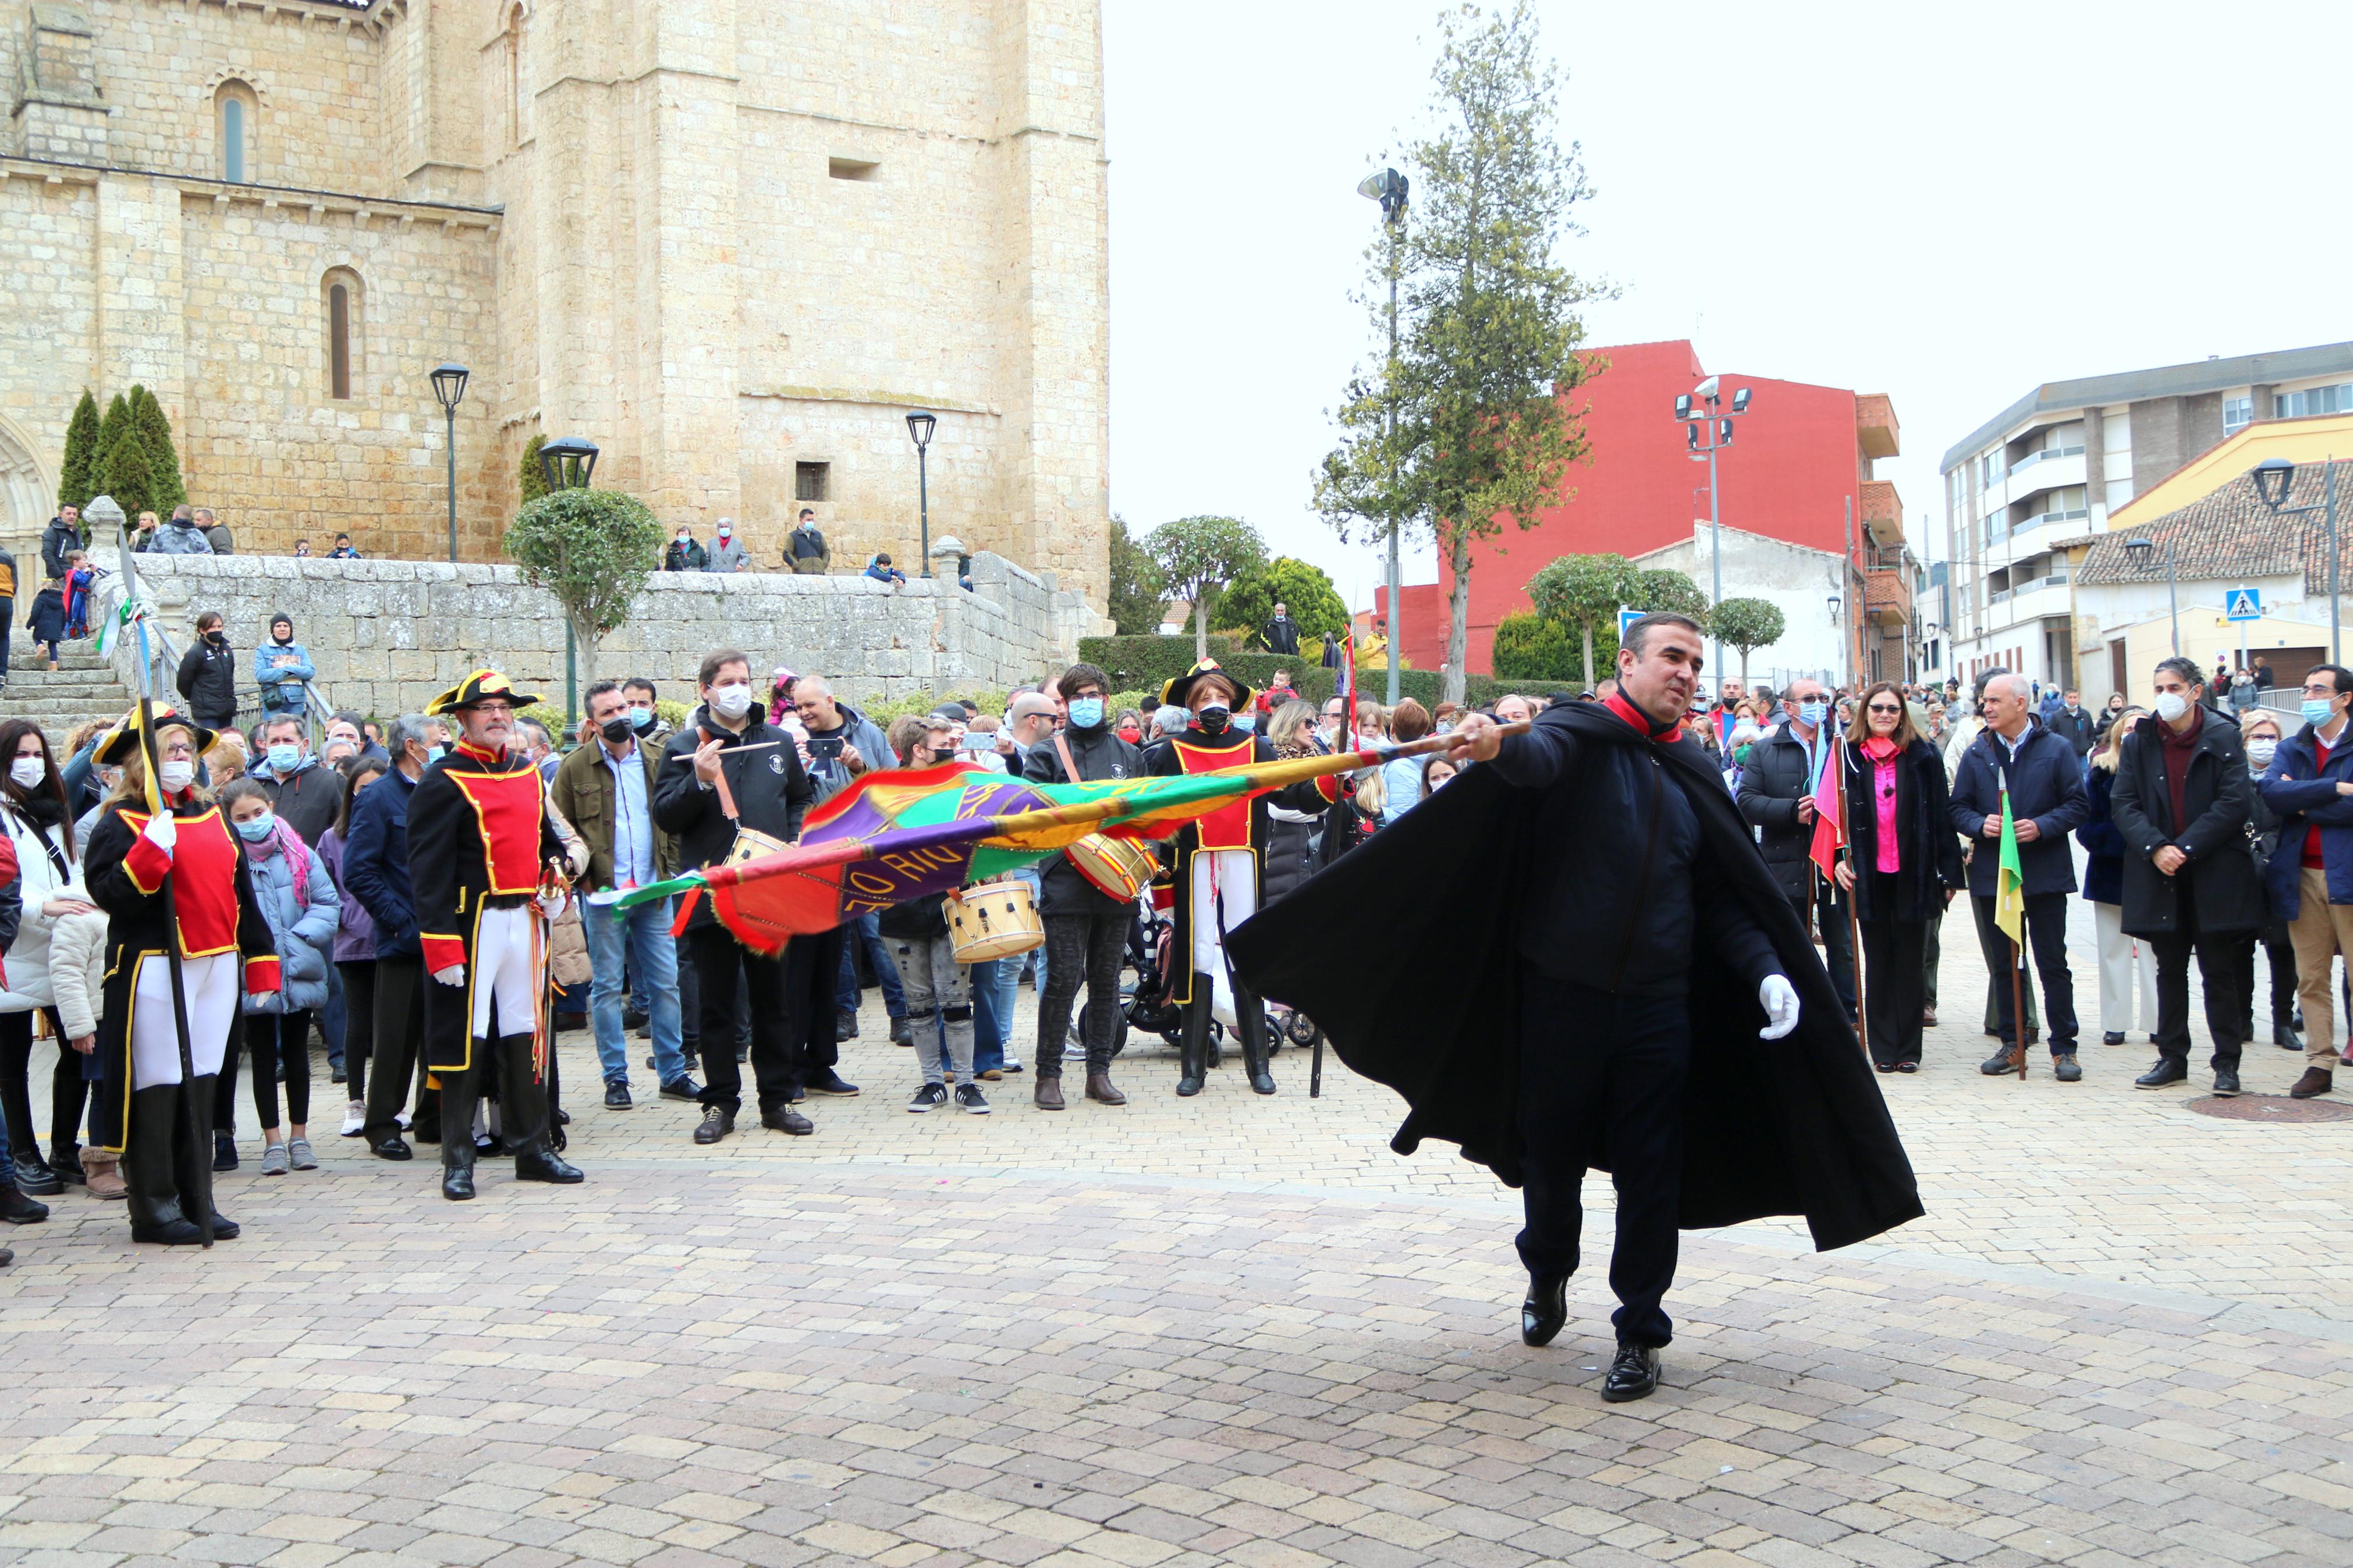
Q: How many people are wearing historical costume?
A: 3